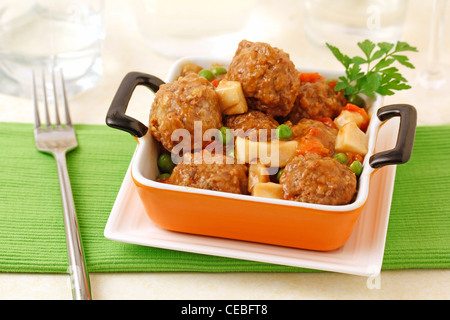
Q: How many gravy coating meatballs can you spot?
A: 7